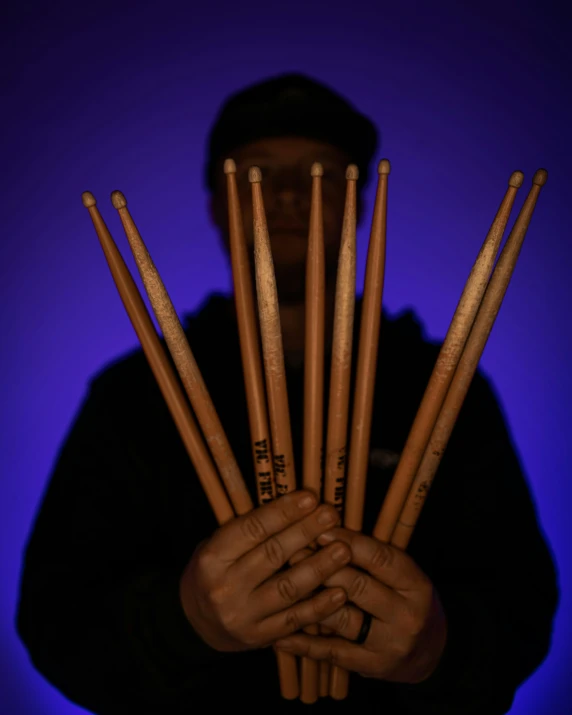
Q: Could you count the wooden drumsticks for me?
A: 9